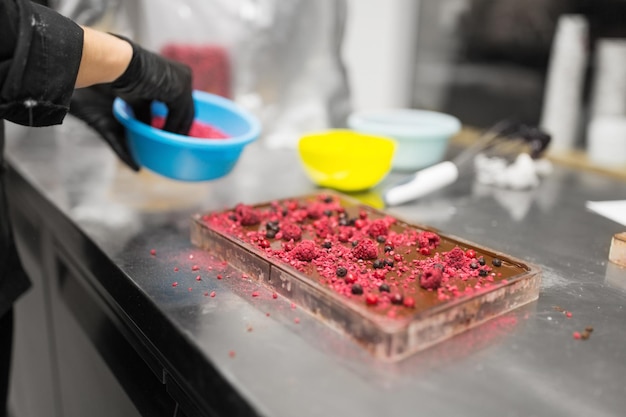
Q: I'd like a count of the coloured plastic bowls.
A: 3